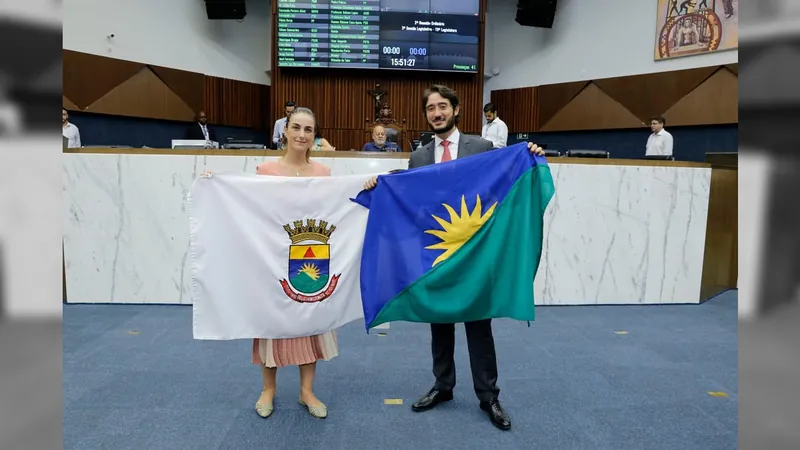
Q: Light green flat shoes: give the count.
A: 2